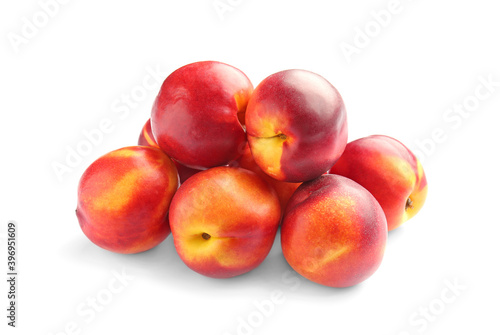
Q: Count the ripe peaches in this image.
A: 8